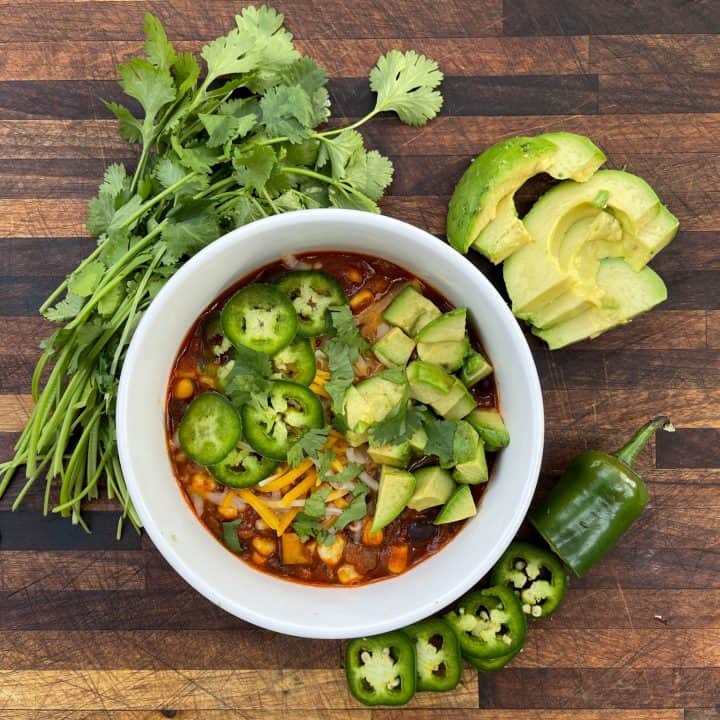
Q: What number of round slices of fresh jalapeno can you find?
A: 12